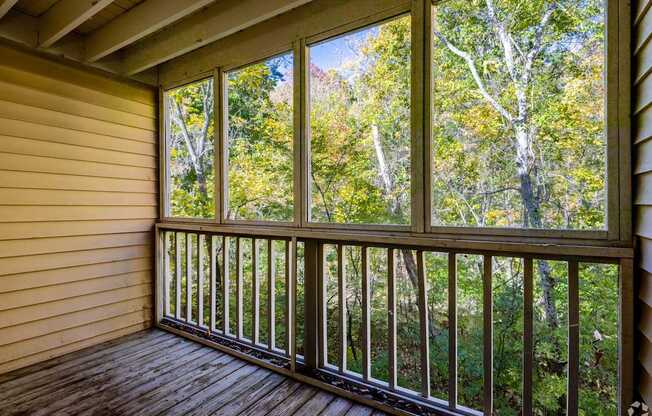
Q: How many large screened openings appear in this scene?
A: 4